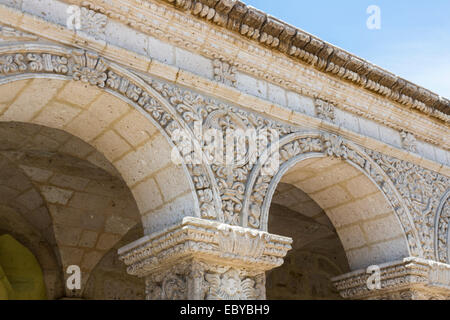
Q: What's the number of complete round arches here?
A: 1